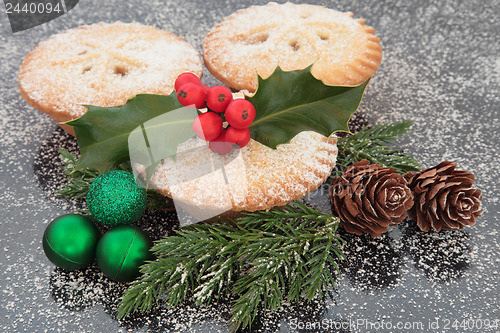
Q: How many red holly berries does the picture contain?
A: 8